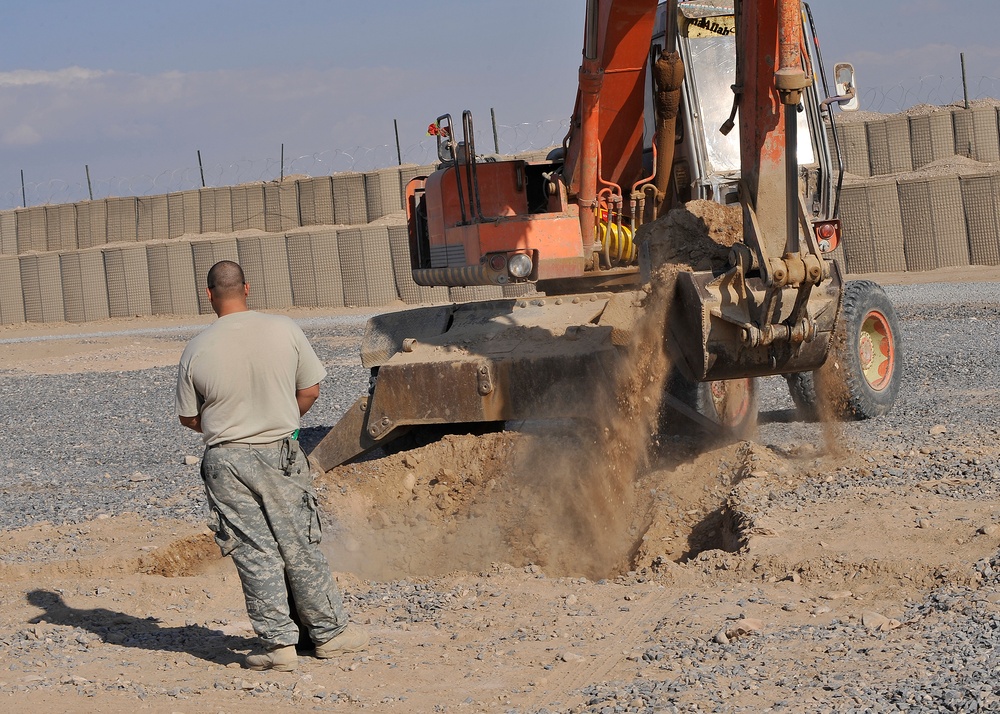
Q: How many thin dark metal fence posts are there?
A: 7